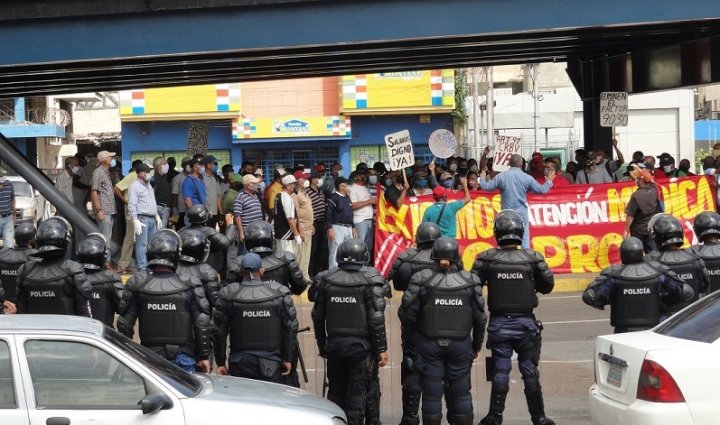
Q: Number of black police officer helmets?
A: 14